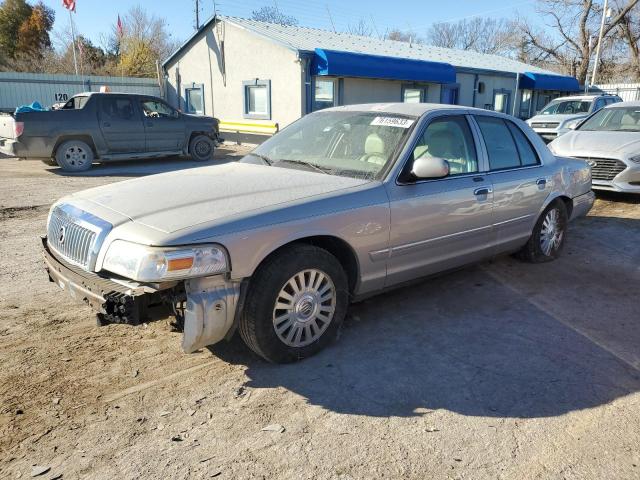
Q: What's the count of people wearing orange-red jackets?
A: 0